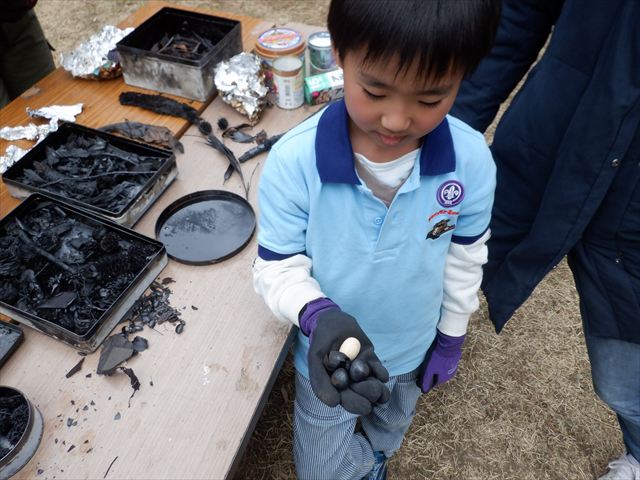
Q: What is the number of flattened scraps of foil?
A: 3